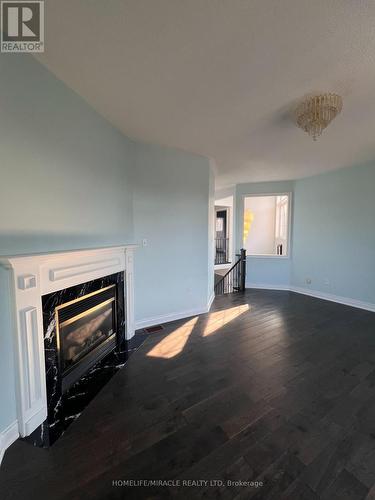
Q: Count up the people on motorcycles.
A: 0